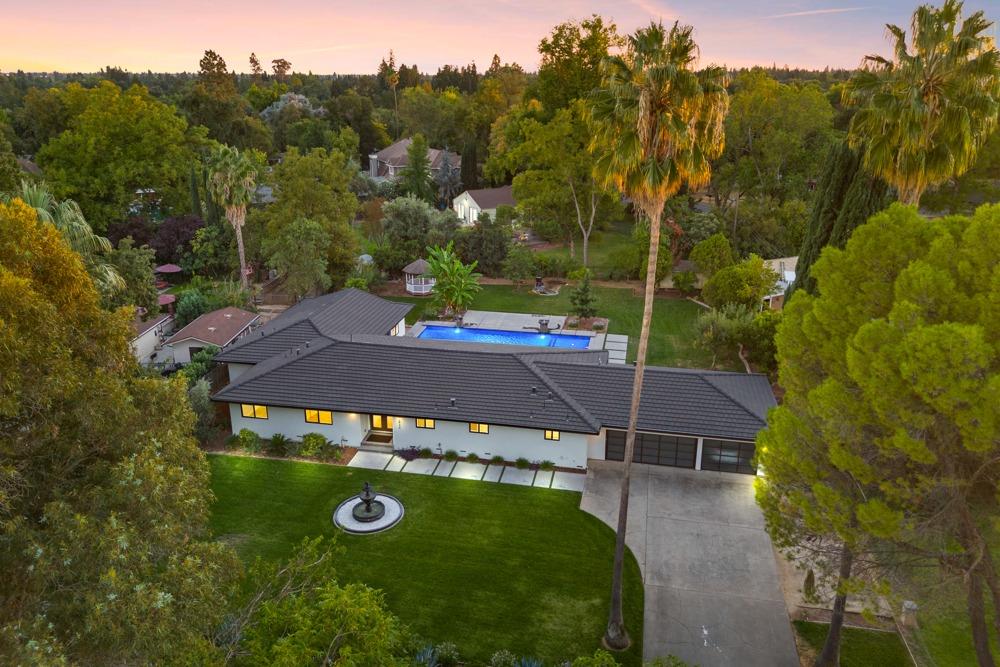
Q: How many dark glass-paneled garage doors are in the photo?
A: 2